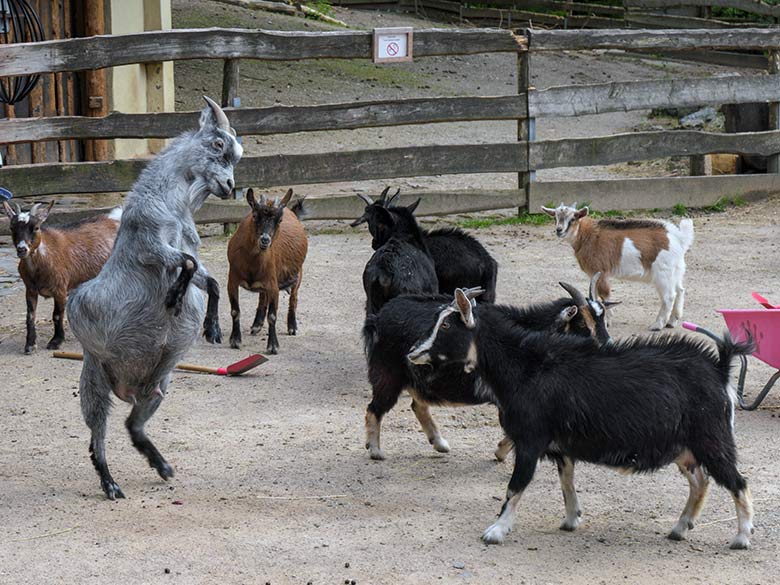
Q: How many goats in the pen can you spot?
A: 8